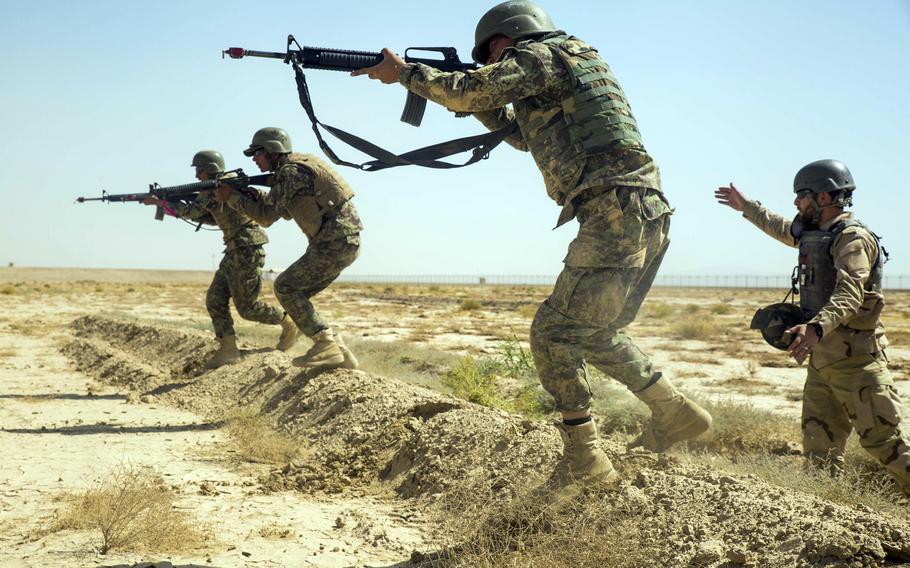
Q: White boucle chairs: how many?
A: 0